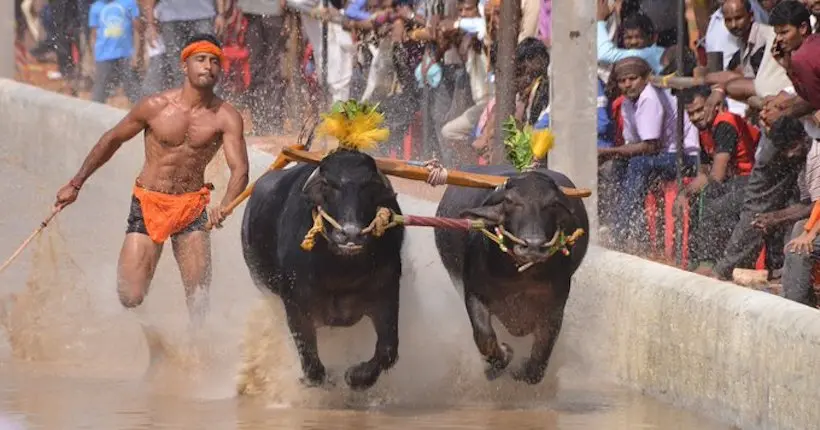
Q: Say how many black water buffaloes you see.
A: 2